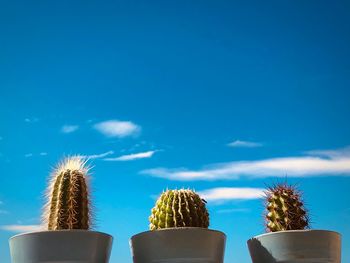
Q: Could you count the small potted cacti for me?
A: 3